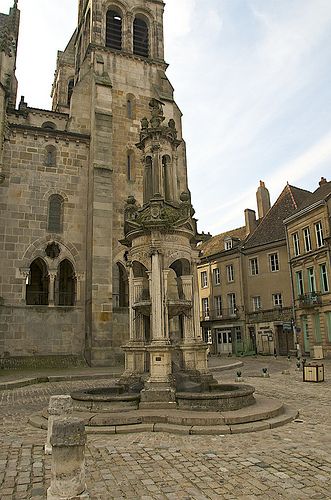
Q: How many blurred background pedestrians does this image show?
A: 0